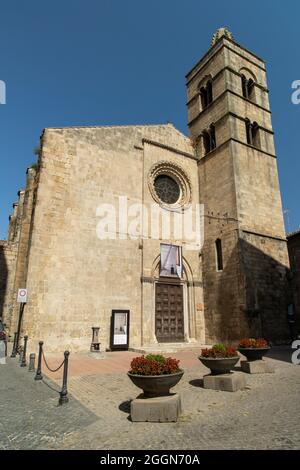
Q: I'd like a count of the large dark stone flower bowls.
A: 3